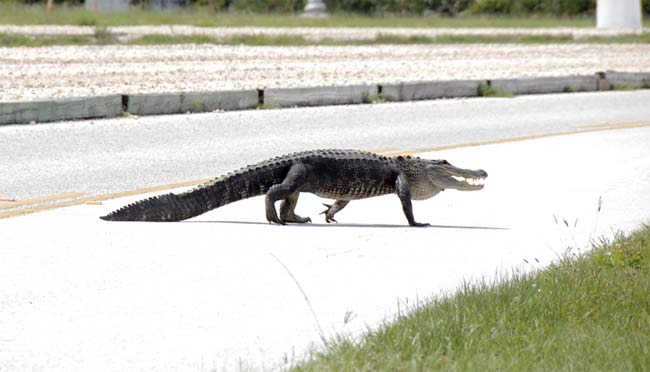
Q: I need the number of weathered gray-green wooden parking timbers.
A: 6